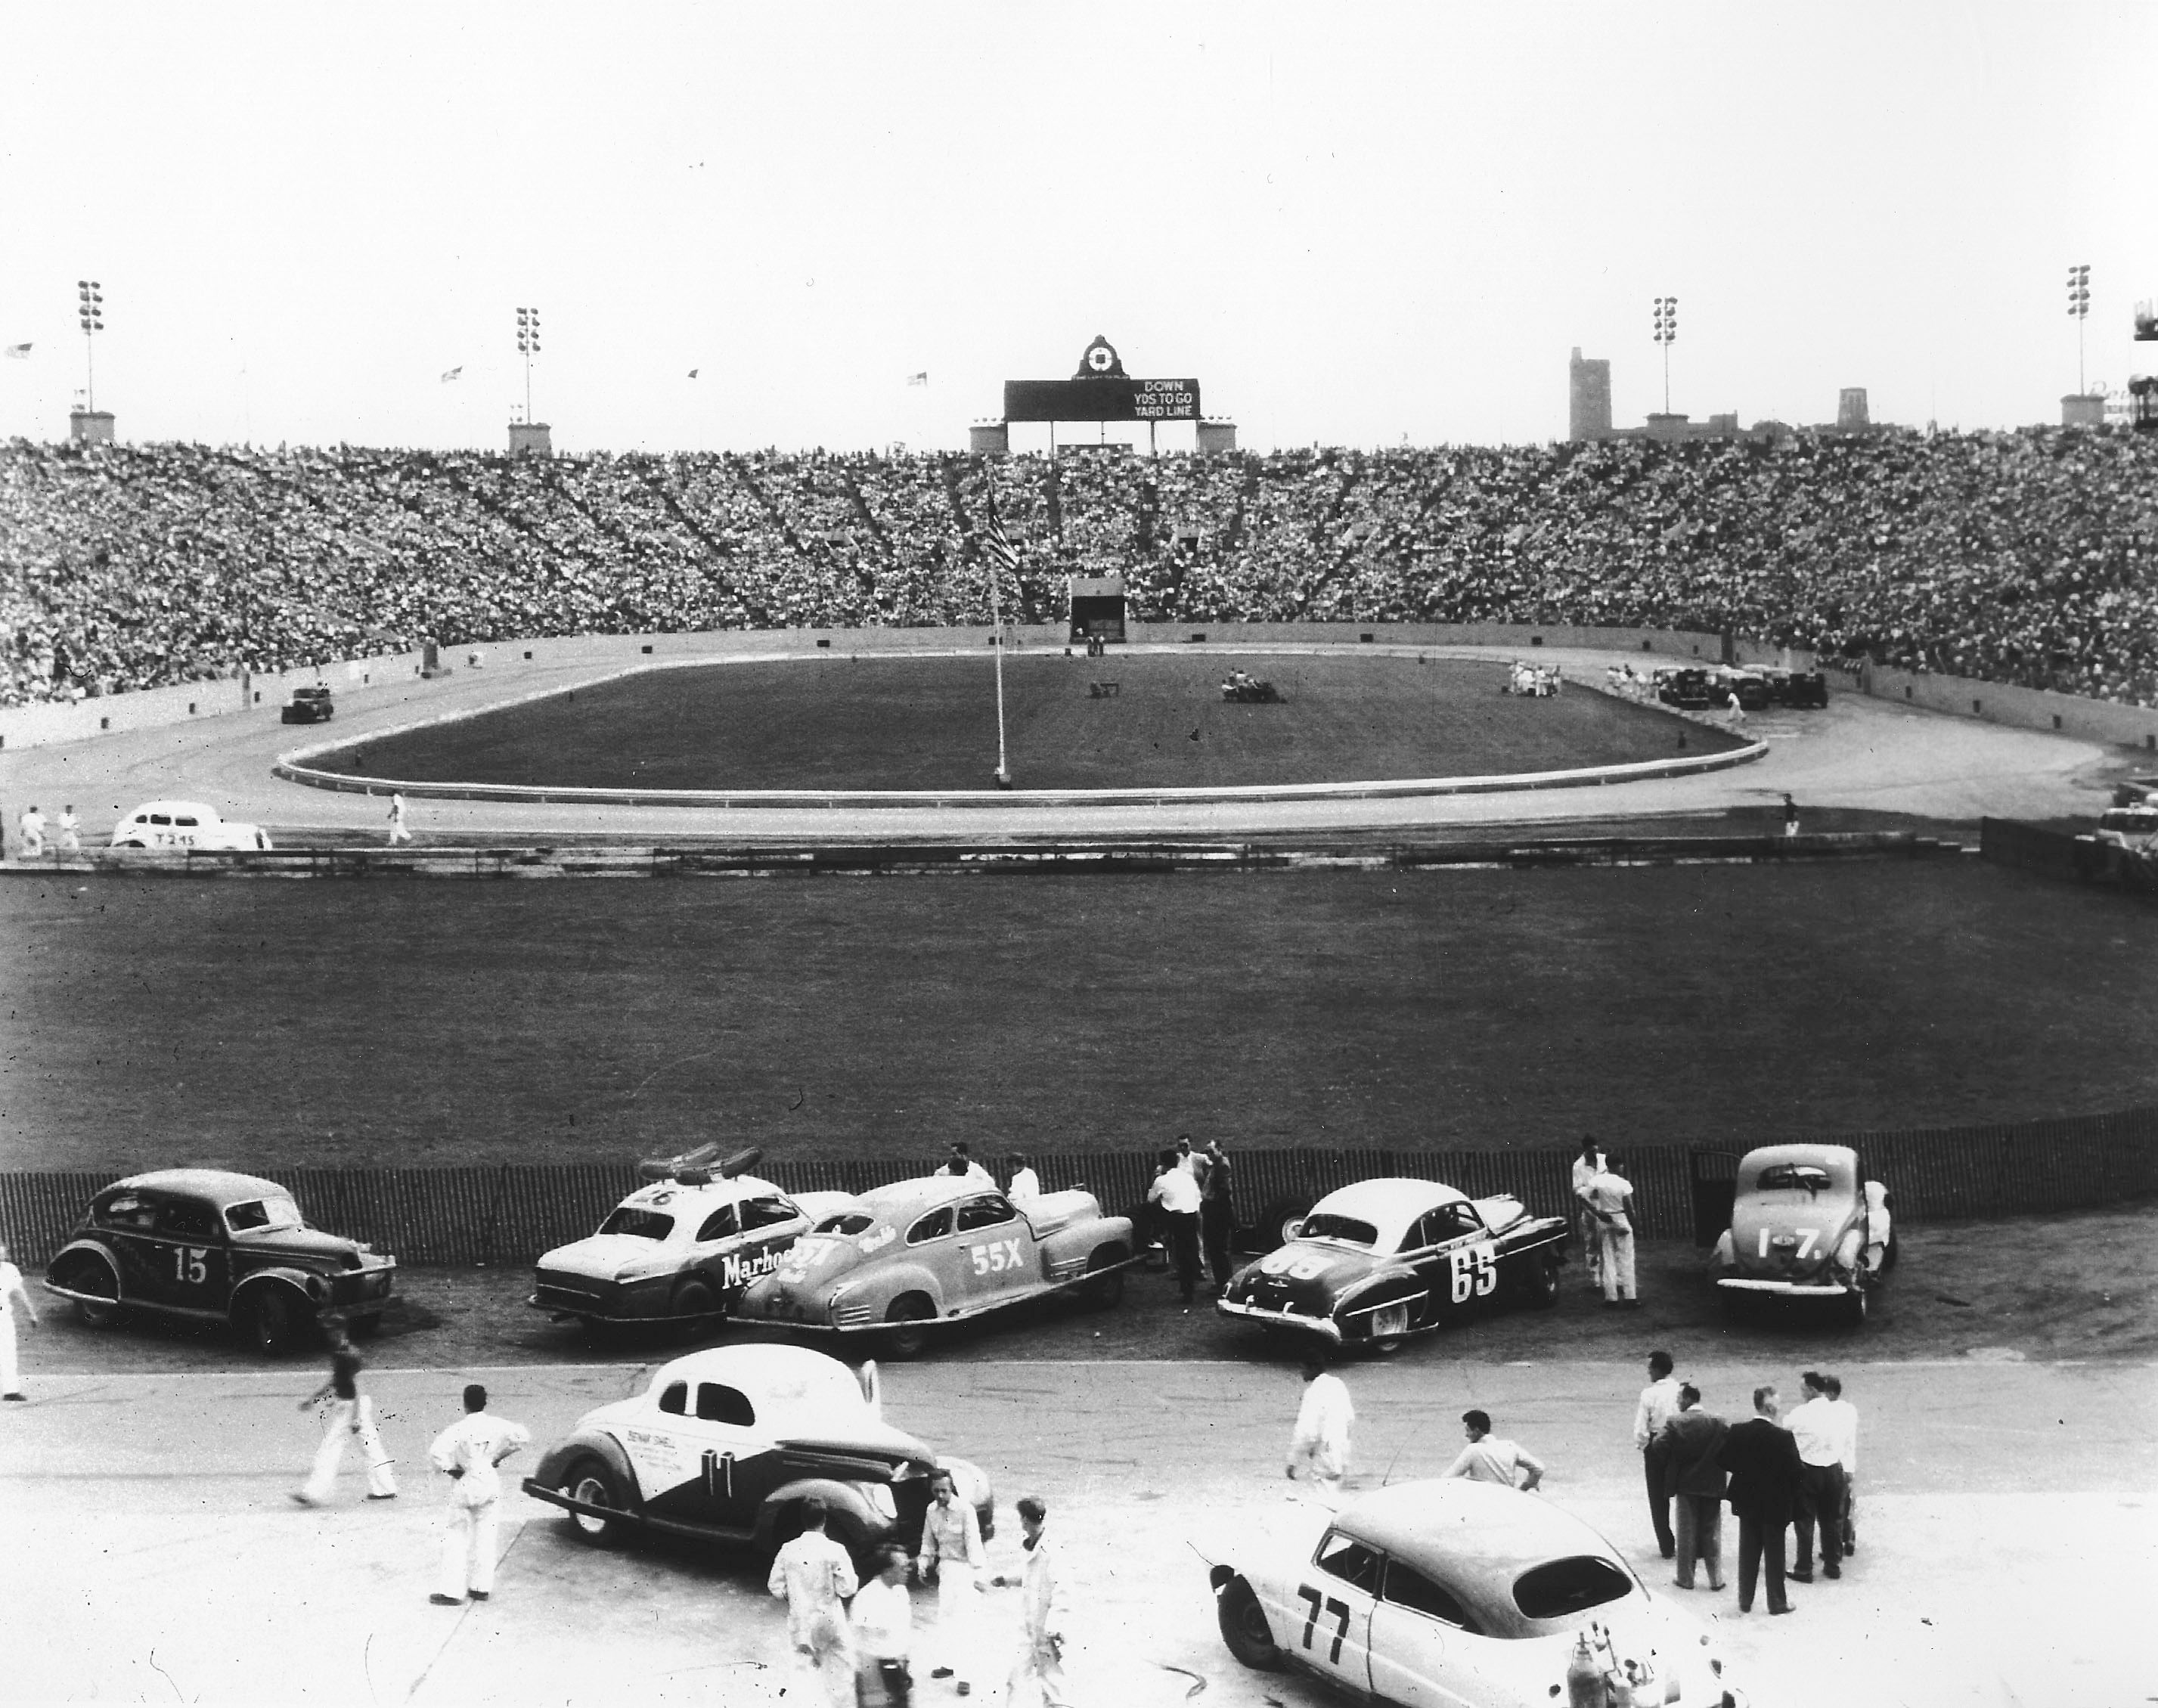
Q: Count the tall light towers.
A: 4